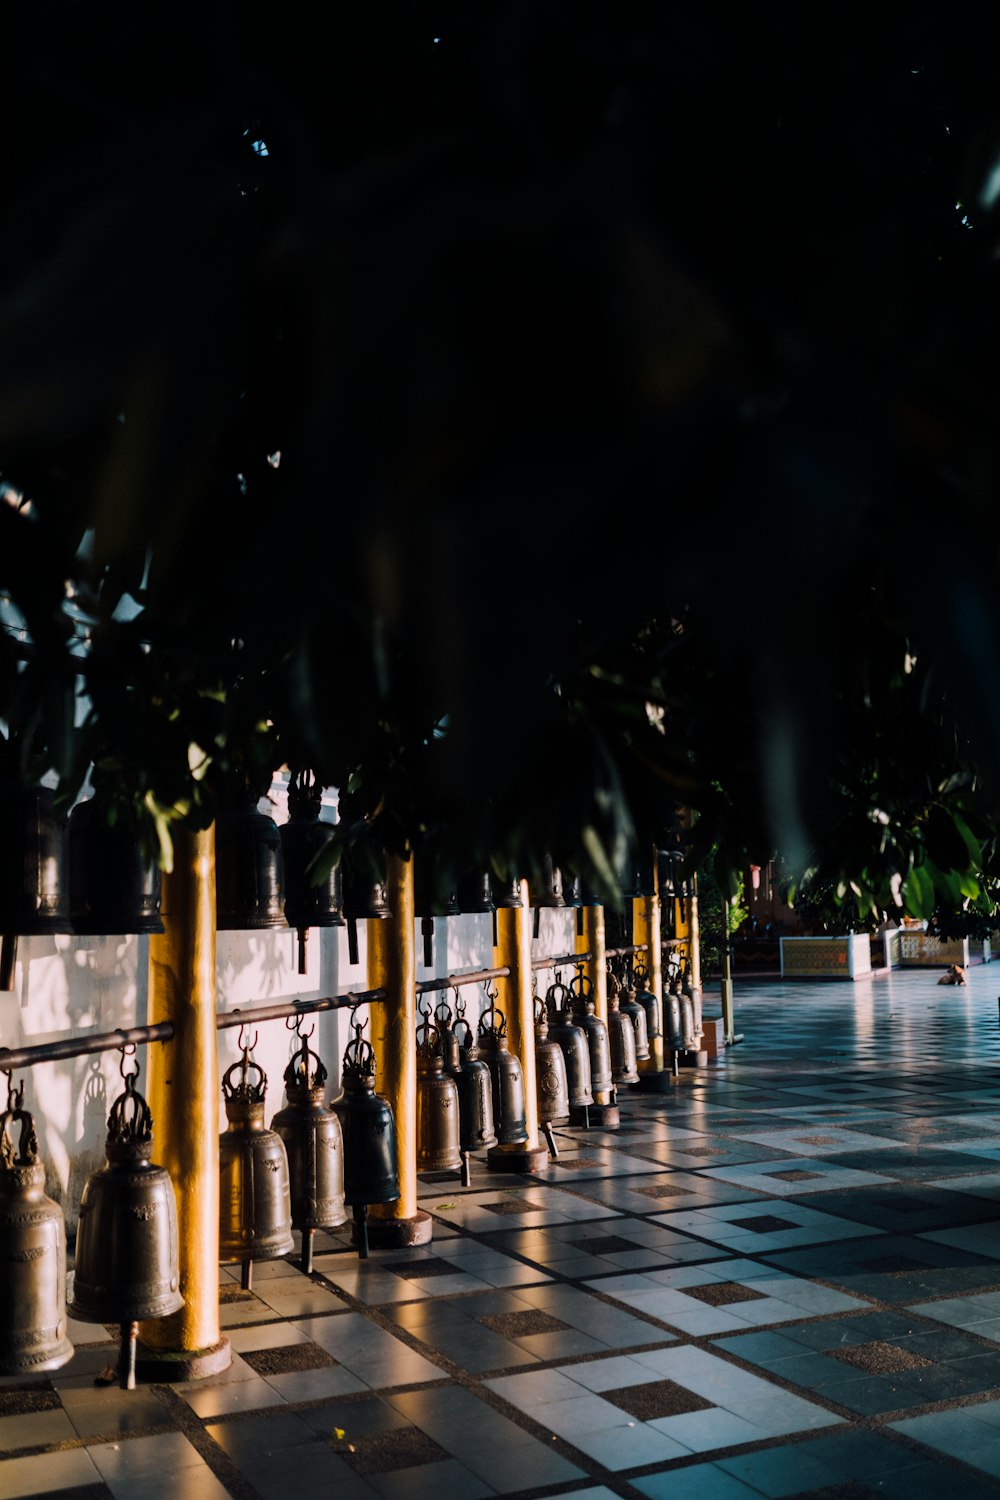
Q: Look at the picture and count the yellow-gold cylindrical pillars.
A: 6